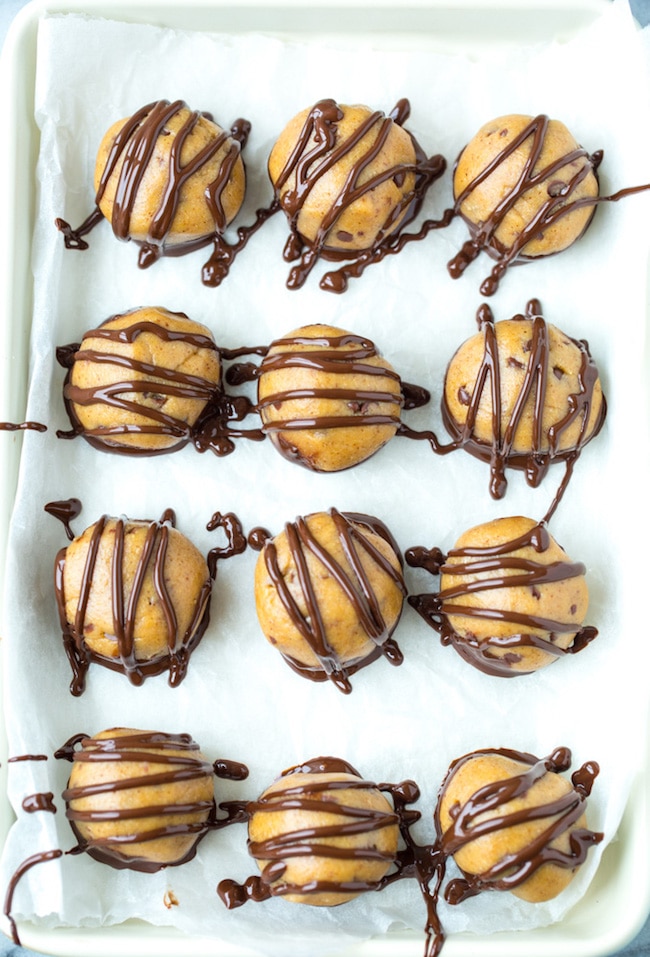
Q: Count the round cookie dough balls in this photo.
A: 12